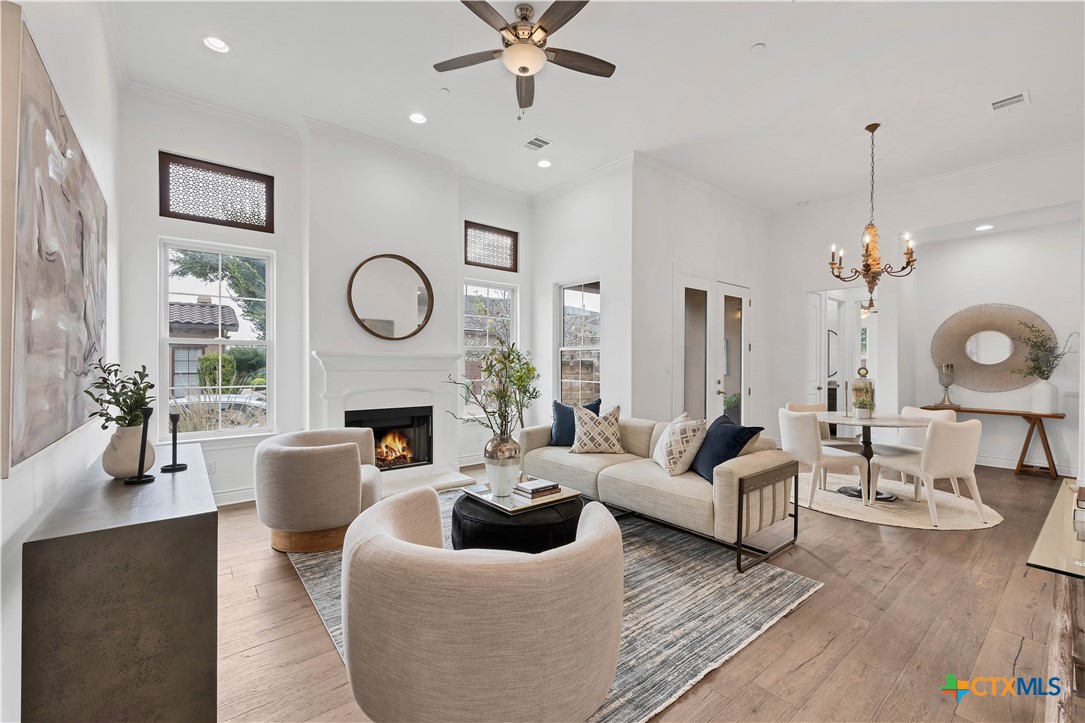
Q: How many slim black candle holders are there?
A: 2